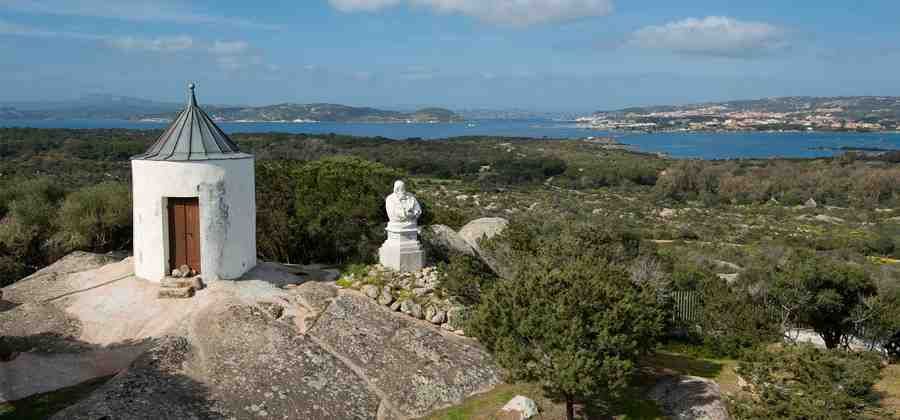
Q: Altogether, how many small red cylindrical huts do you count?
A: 0